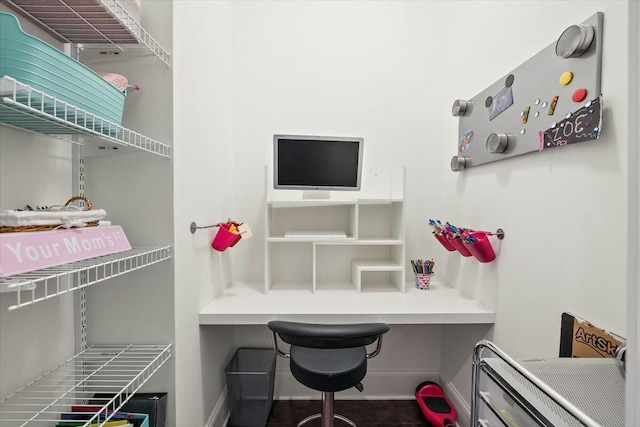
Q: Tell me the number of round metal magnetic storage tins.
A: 4